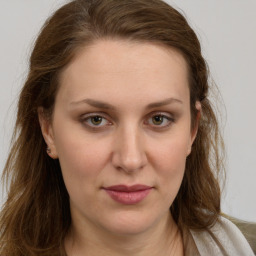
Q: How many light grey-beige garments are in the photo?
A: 1